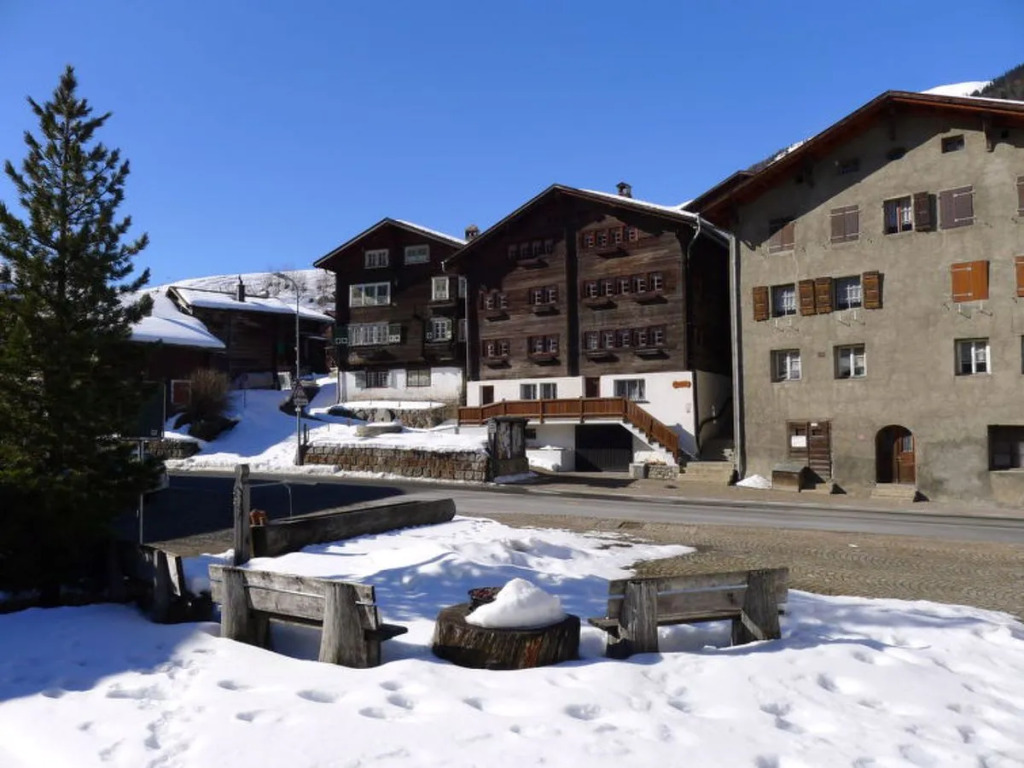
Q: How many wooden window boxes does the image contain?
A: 10